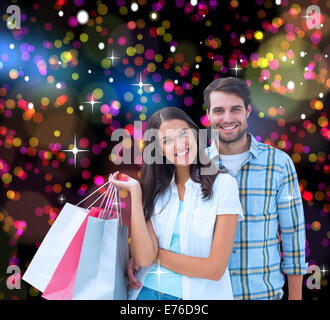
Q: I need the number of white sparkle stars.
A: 11